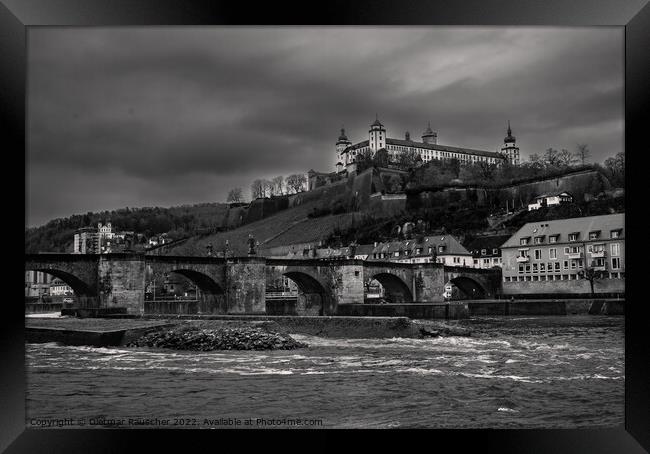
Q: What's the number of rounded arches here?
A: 5